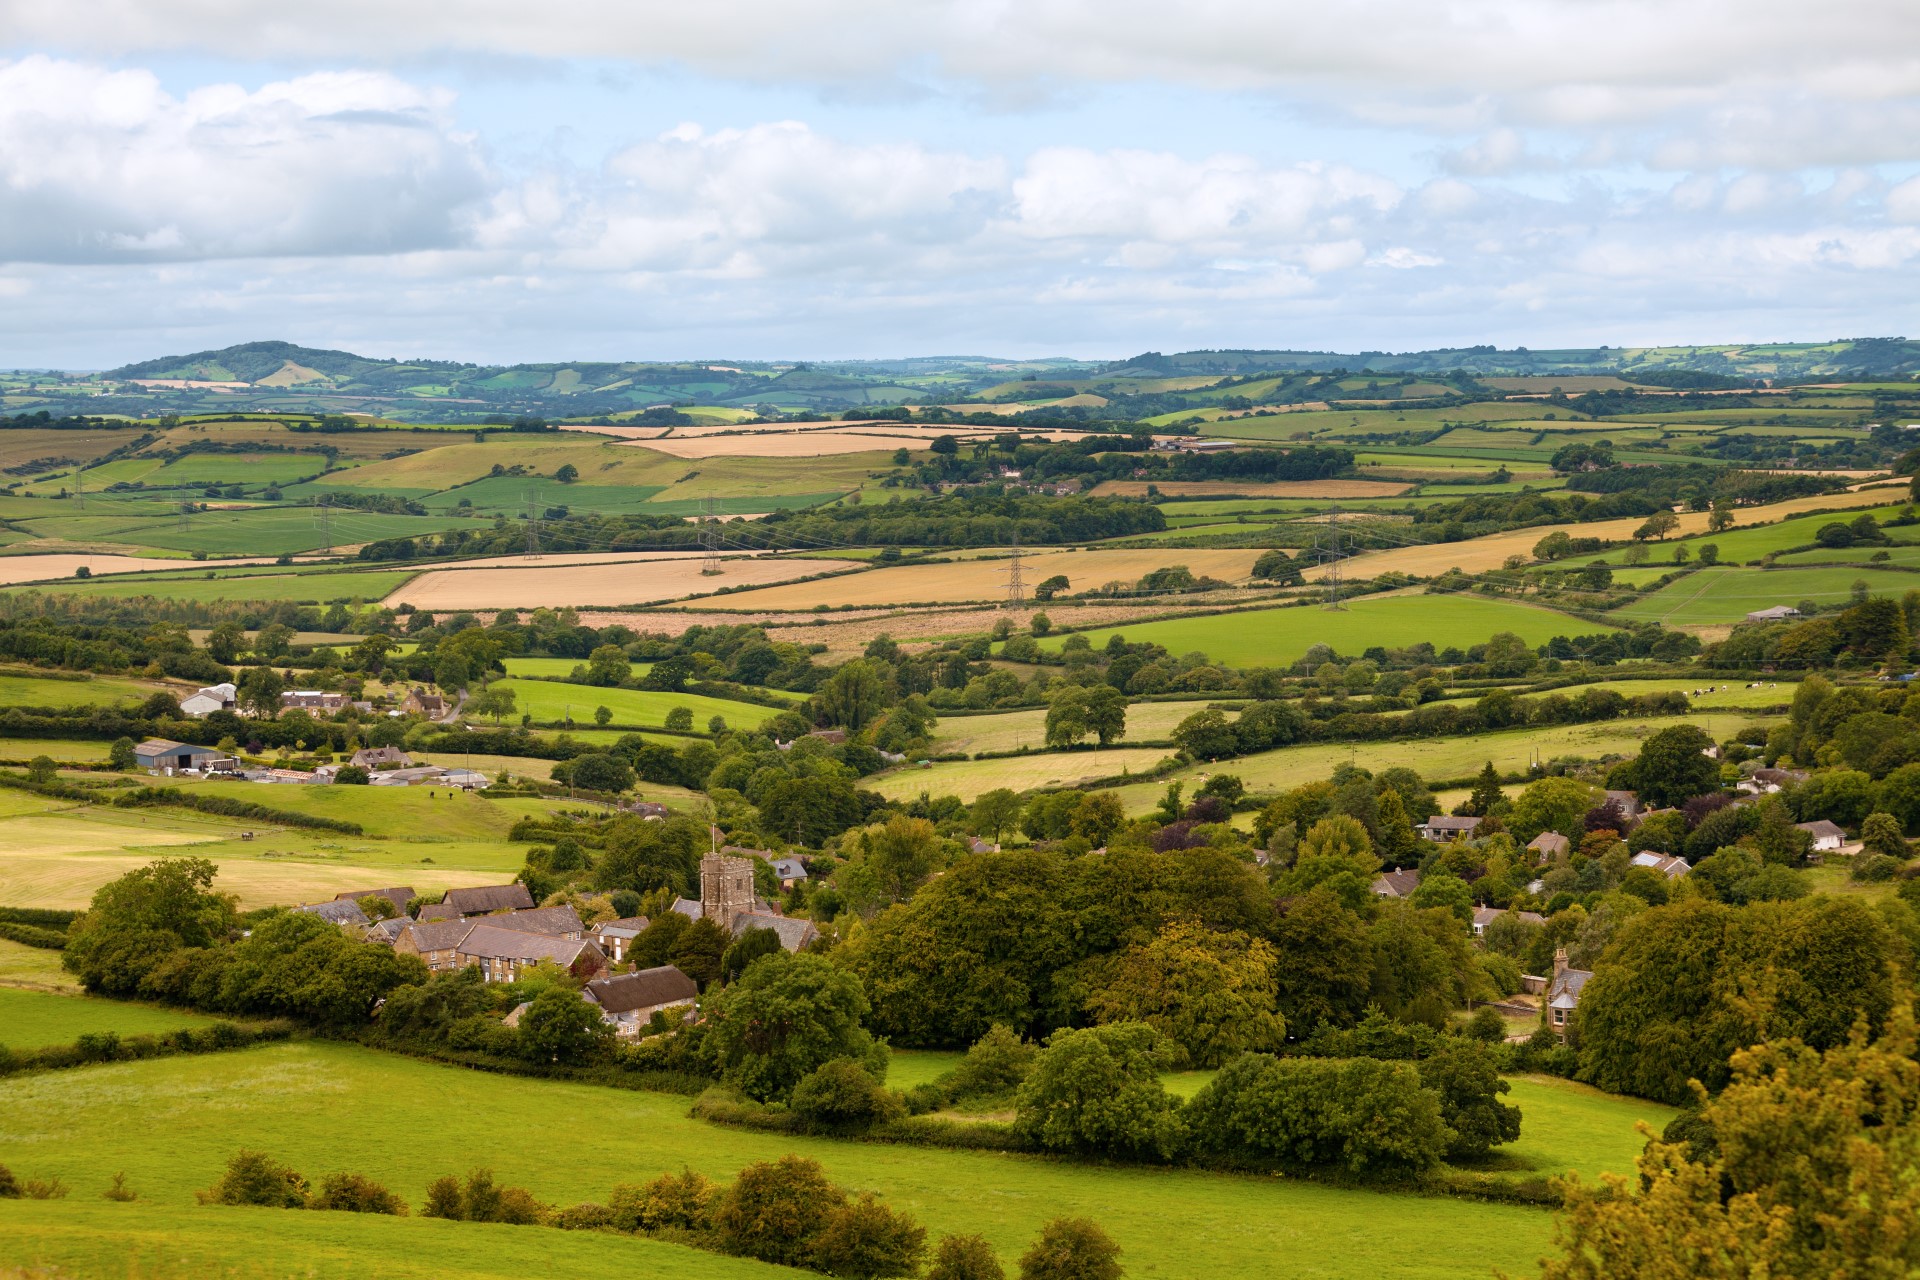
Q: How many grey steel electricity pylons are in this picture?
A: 7